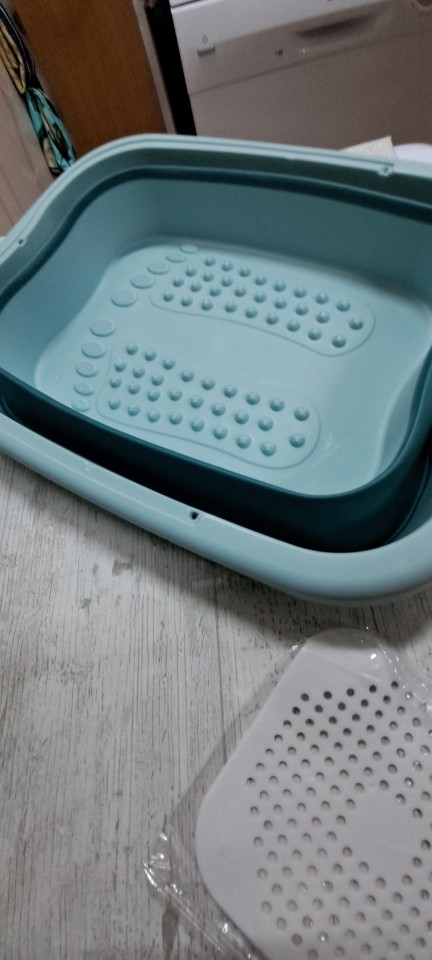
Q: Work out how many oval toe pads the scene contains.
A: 10